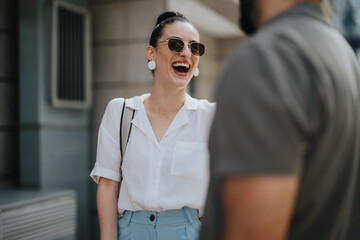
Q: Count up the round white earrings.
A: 2